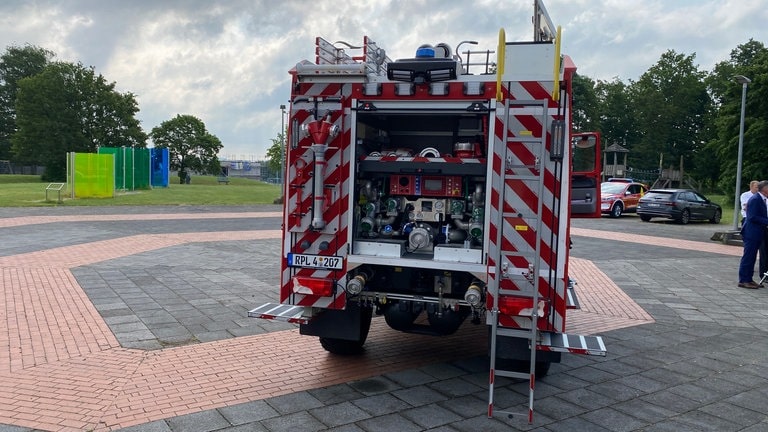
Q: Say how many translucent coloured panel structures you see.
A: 3